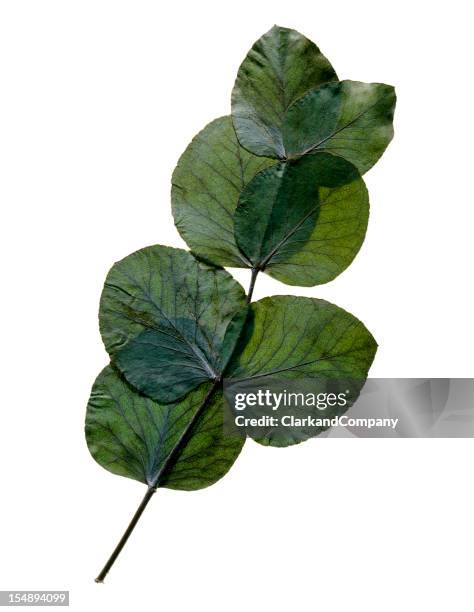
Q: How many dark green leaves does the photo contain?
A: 7